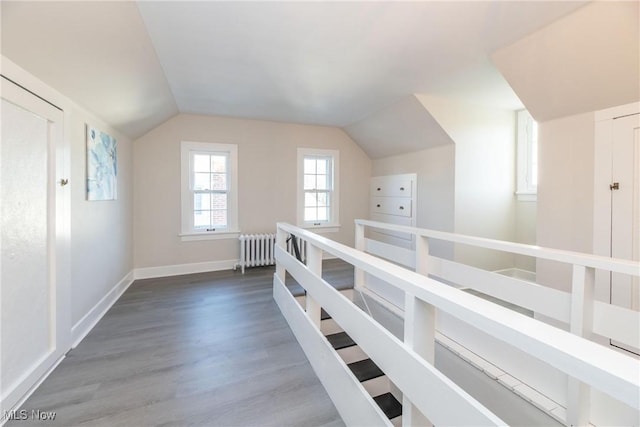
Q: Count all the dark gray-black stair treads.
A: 4